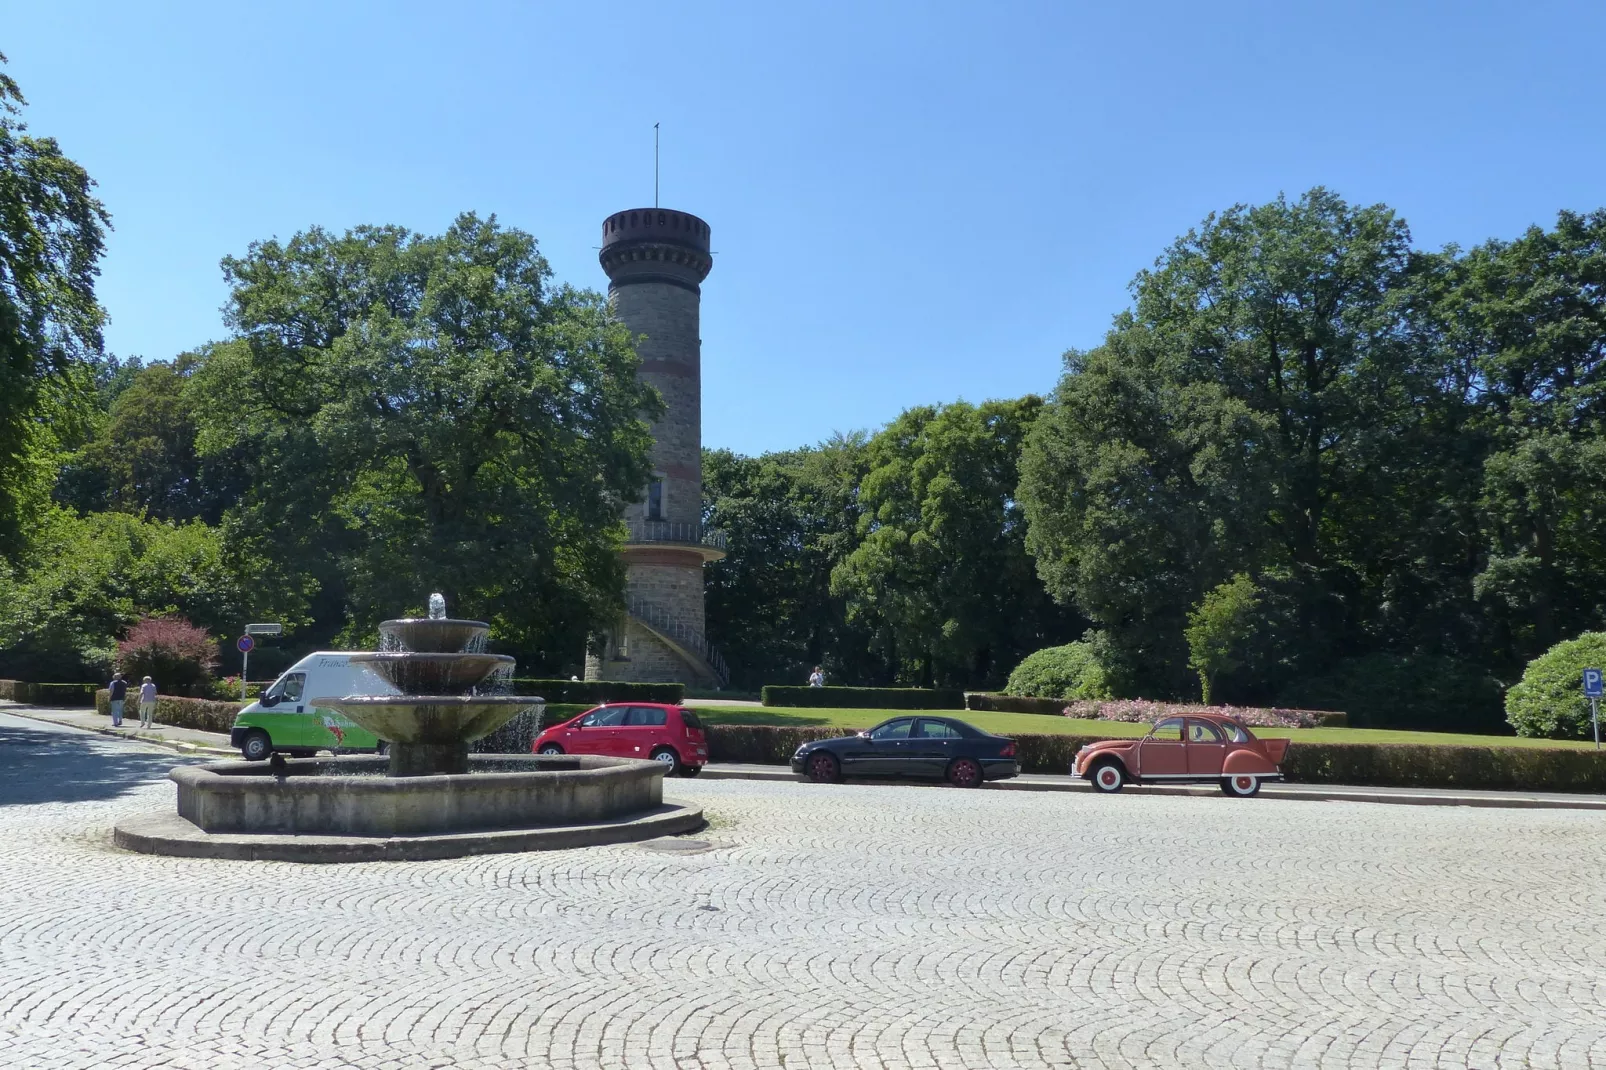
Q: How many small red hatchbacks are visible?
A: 1